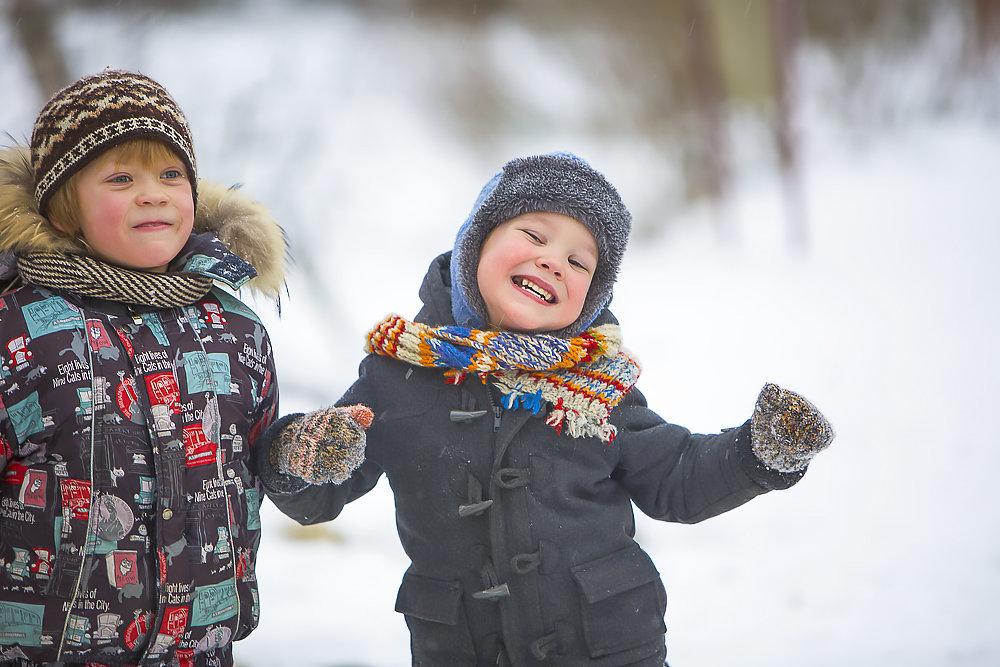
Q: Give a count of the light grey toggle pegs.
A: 3